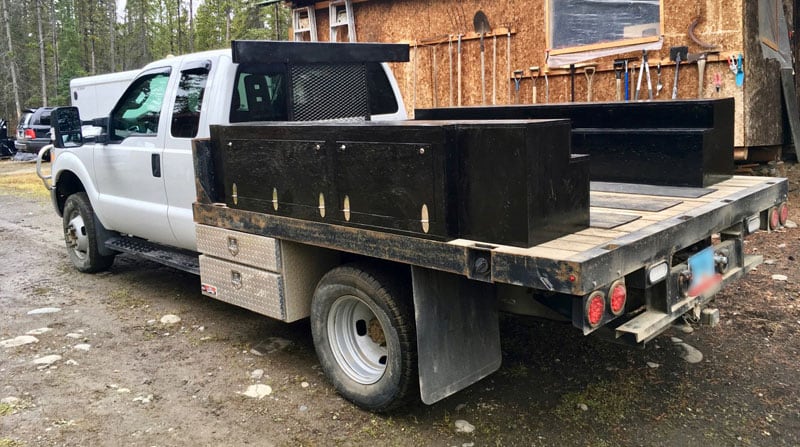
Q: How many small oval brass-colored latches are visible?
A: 5